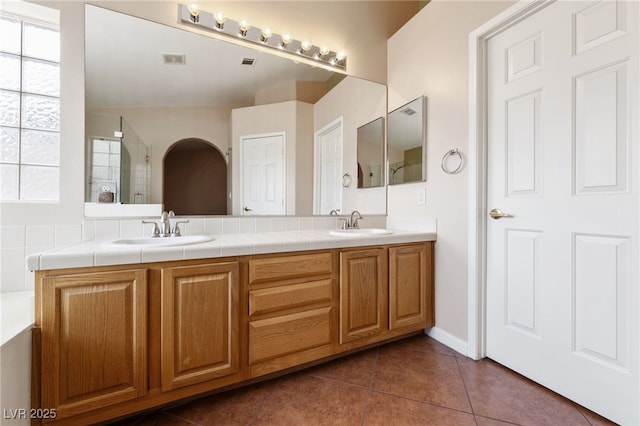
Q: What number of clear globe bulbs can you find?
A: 8